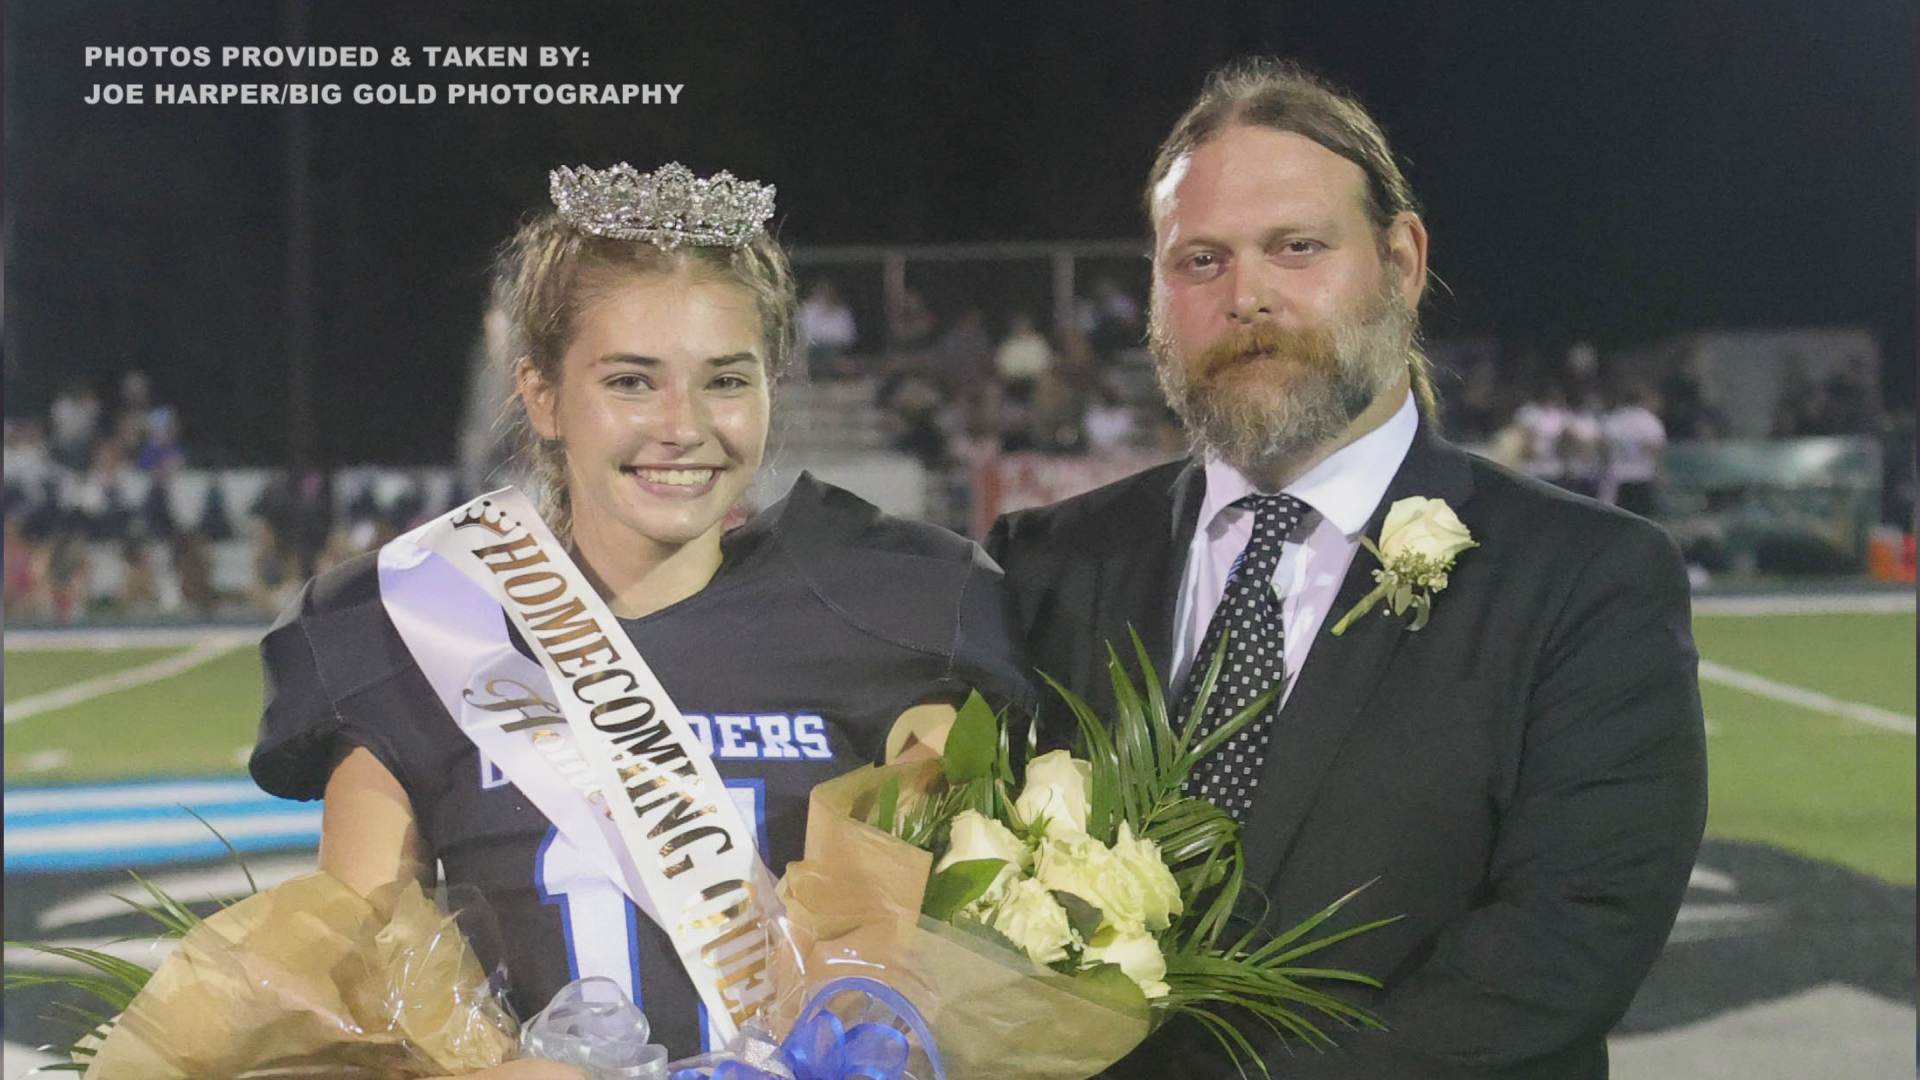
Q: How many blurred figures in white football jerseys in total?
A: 3